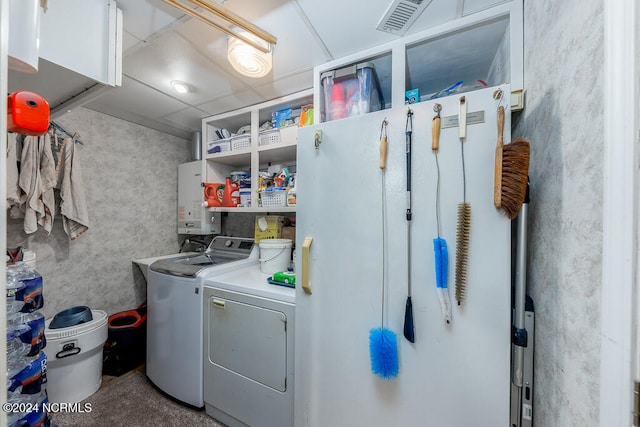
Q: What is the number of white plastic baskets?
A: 4